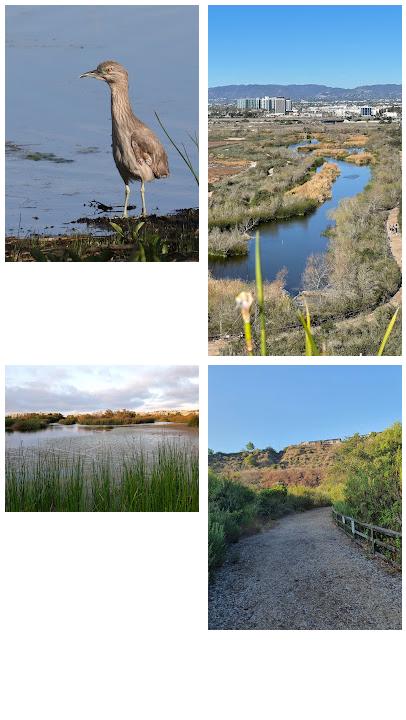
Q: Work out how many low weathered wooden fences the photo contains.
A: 1